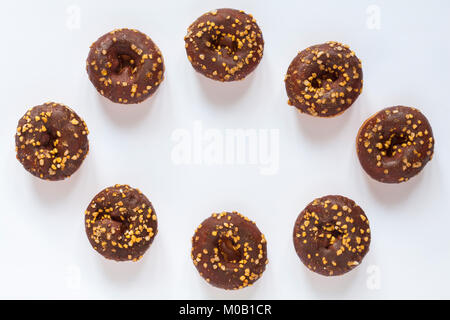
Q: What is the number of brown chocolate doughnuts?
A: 8